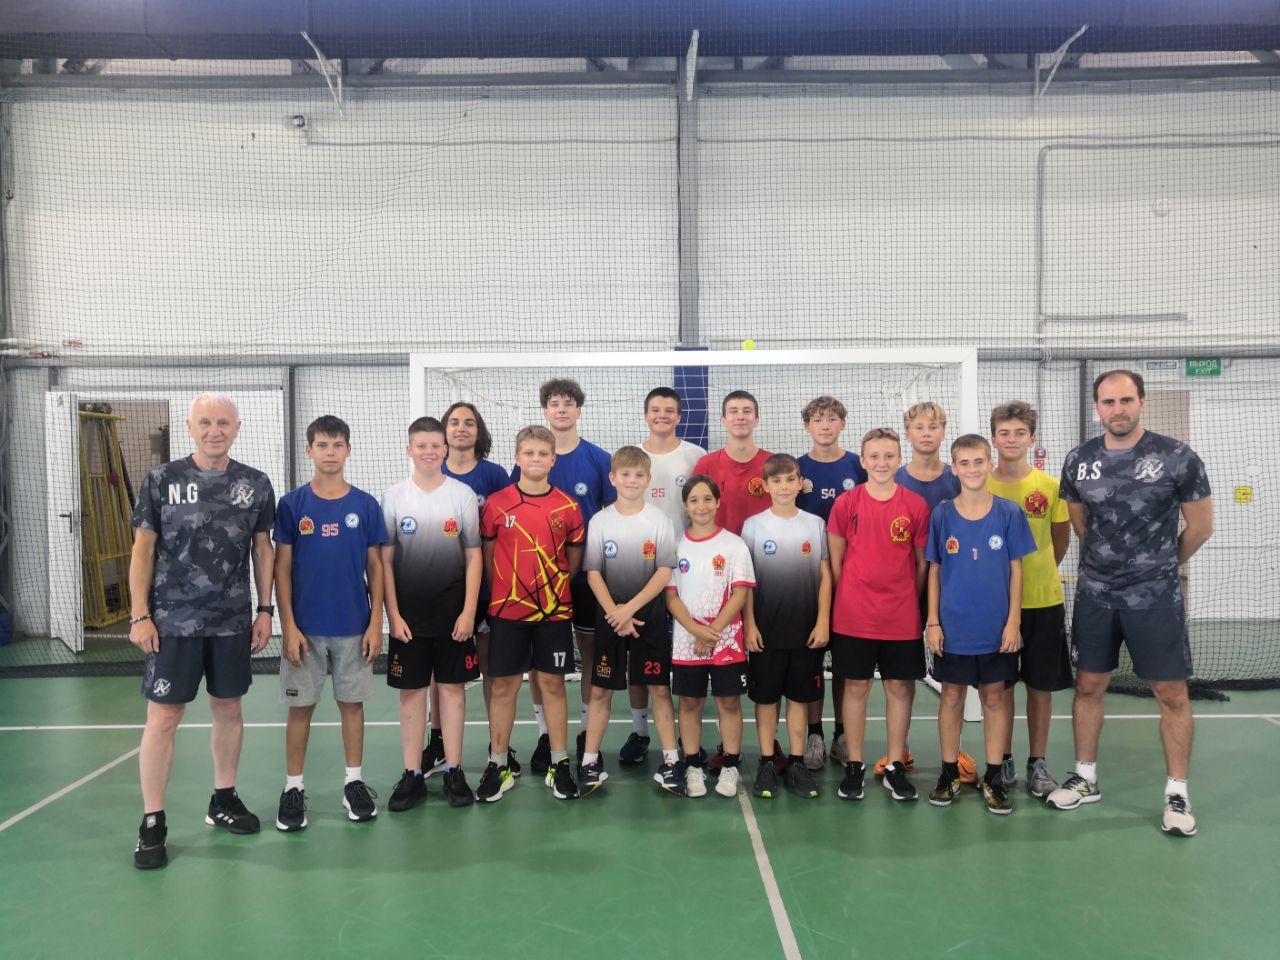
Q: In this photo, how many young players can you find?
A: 15